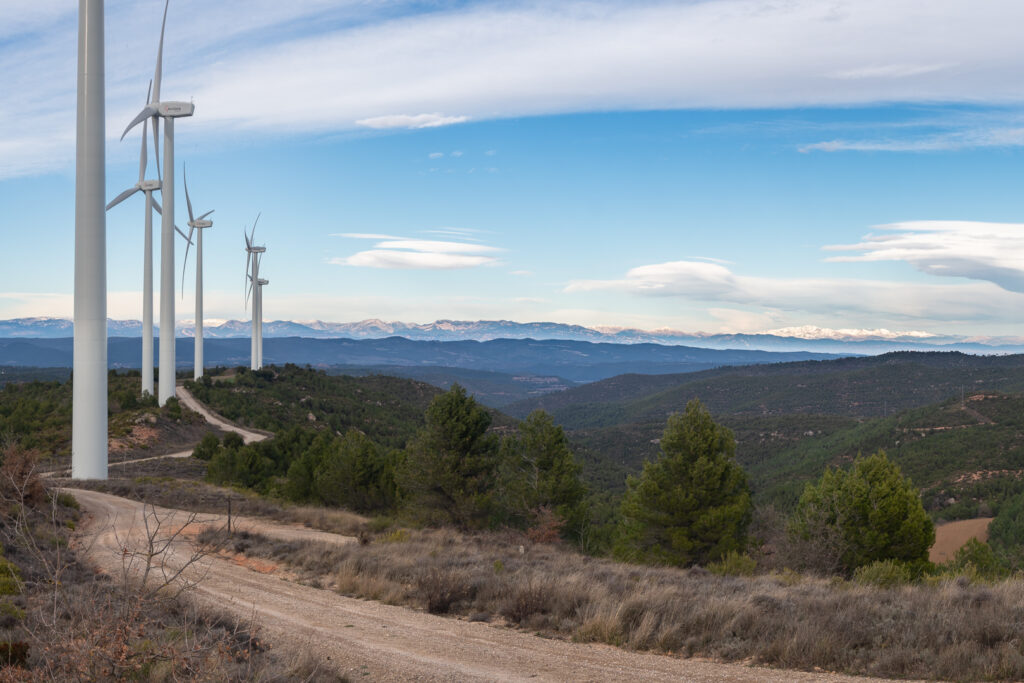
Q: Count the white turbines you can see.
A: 6